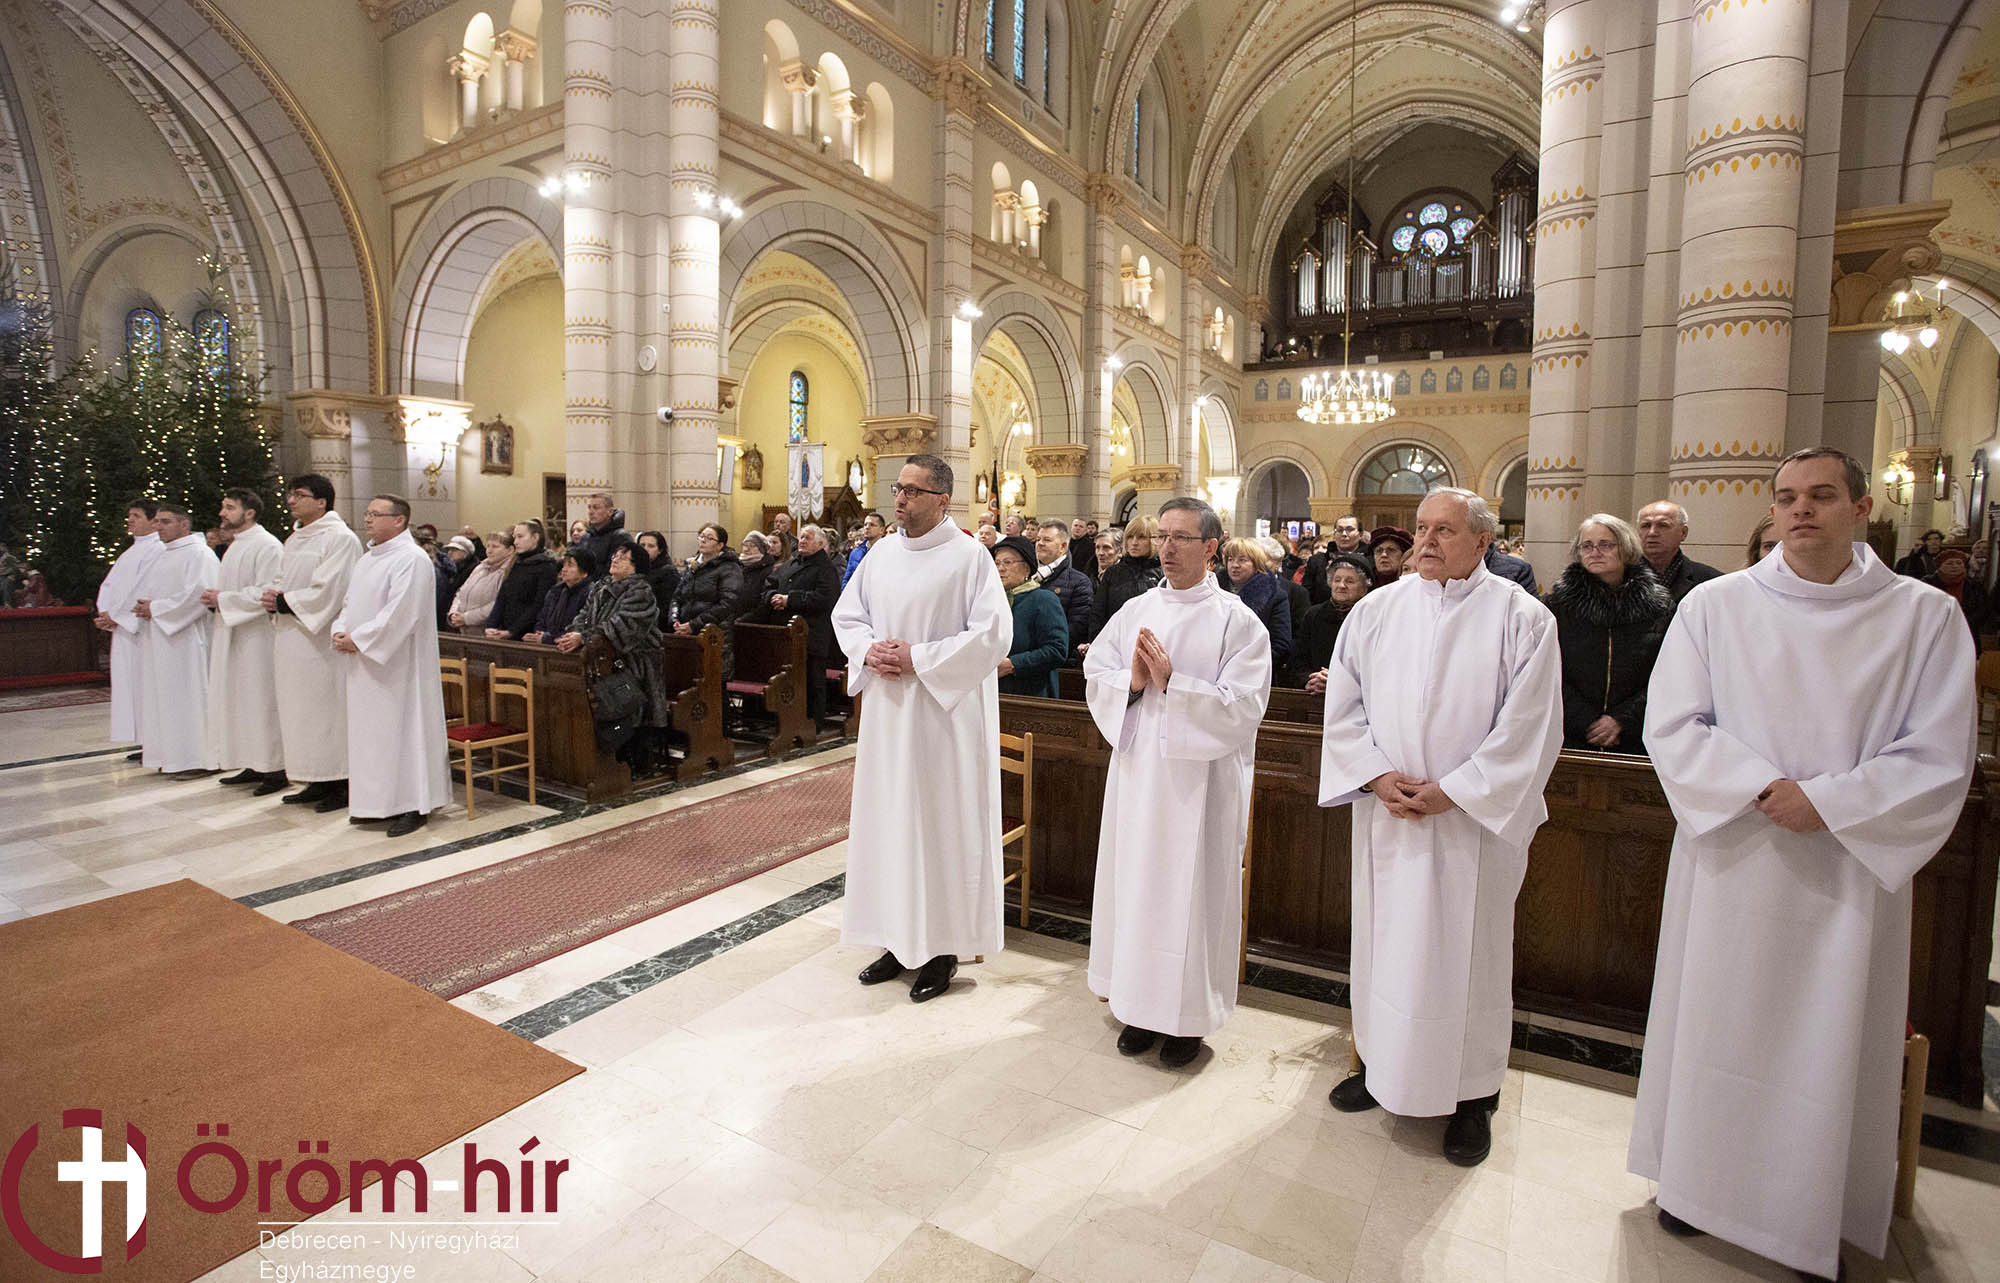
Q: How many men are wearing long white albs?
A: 9